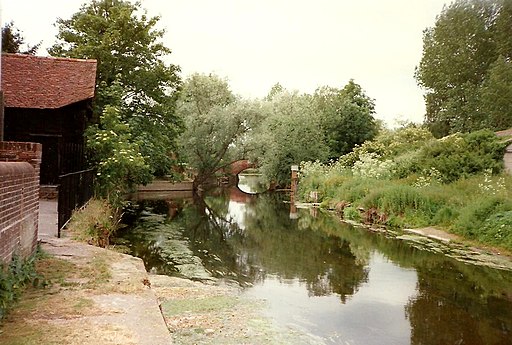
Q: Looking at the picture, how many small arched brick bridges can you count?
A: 1